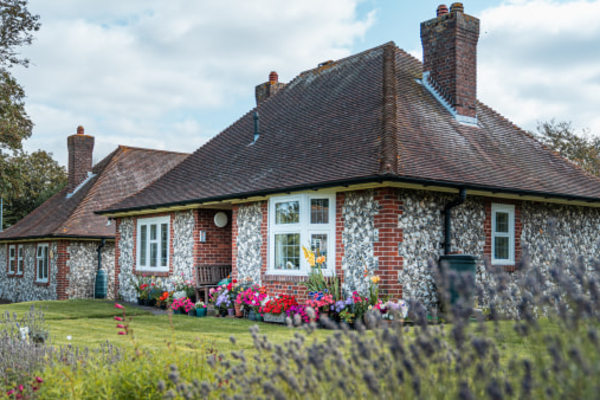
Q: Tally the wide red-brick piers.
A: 2